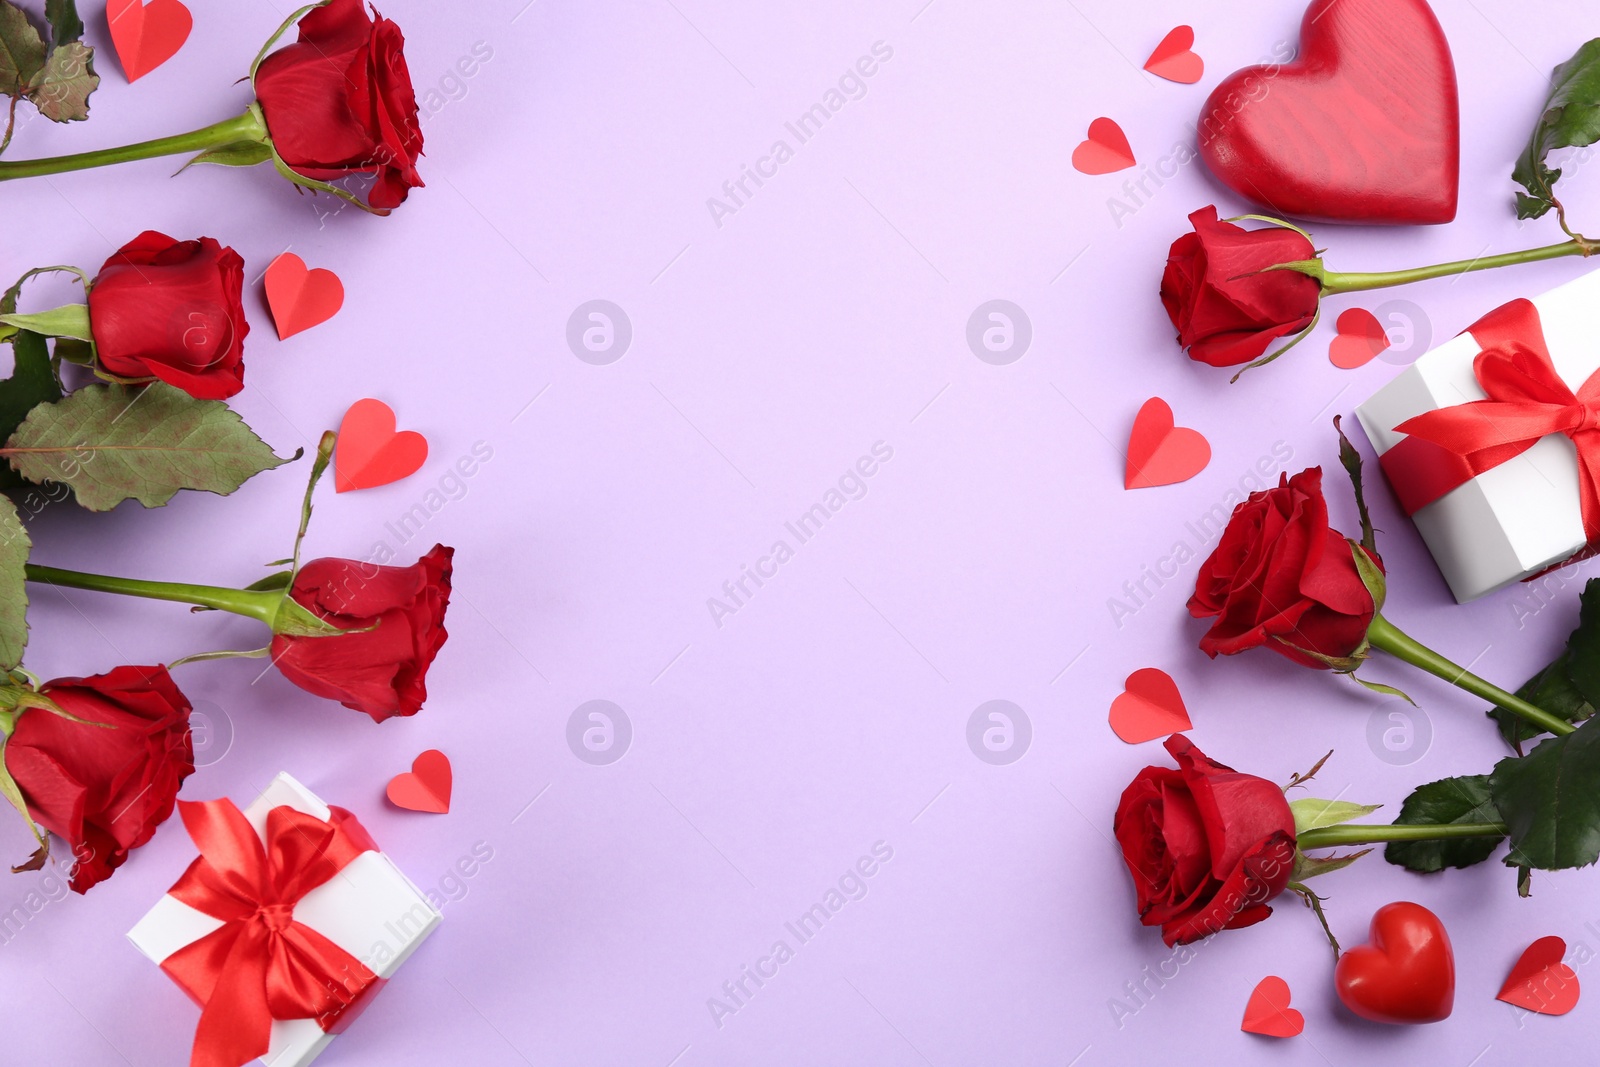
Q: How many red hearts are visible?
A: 13